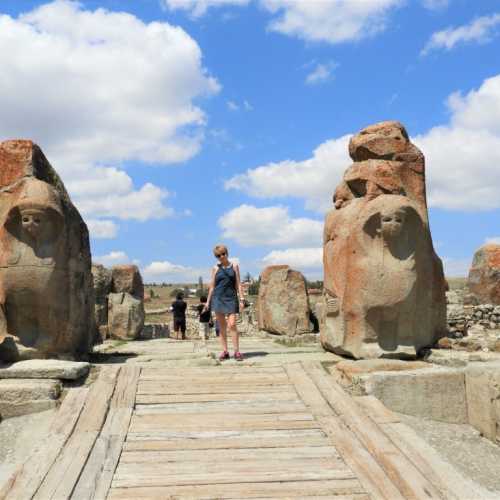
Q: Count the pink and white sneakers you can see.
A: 2